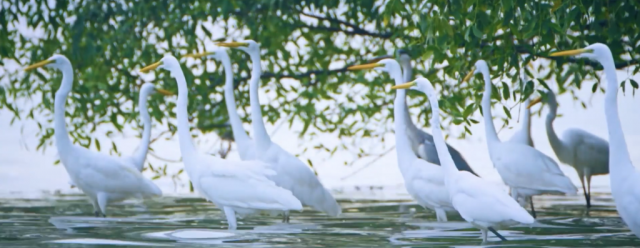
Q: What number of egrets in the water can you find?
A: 11